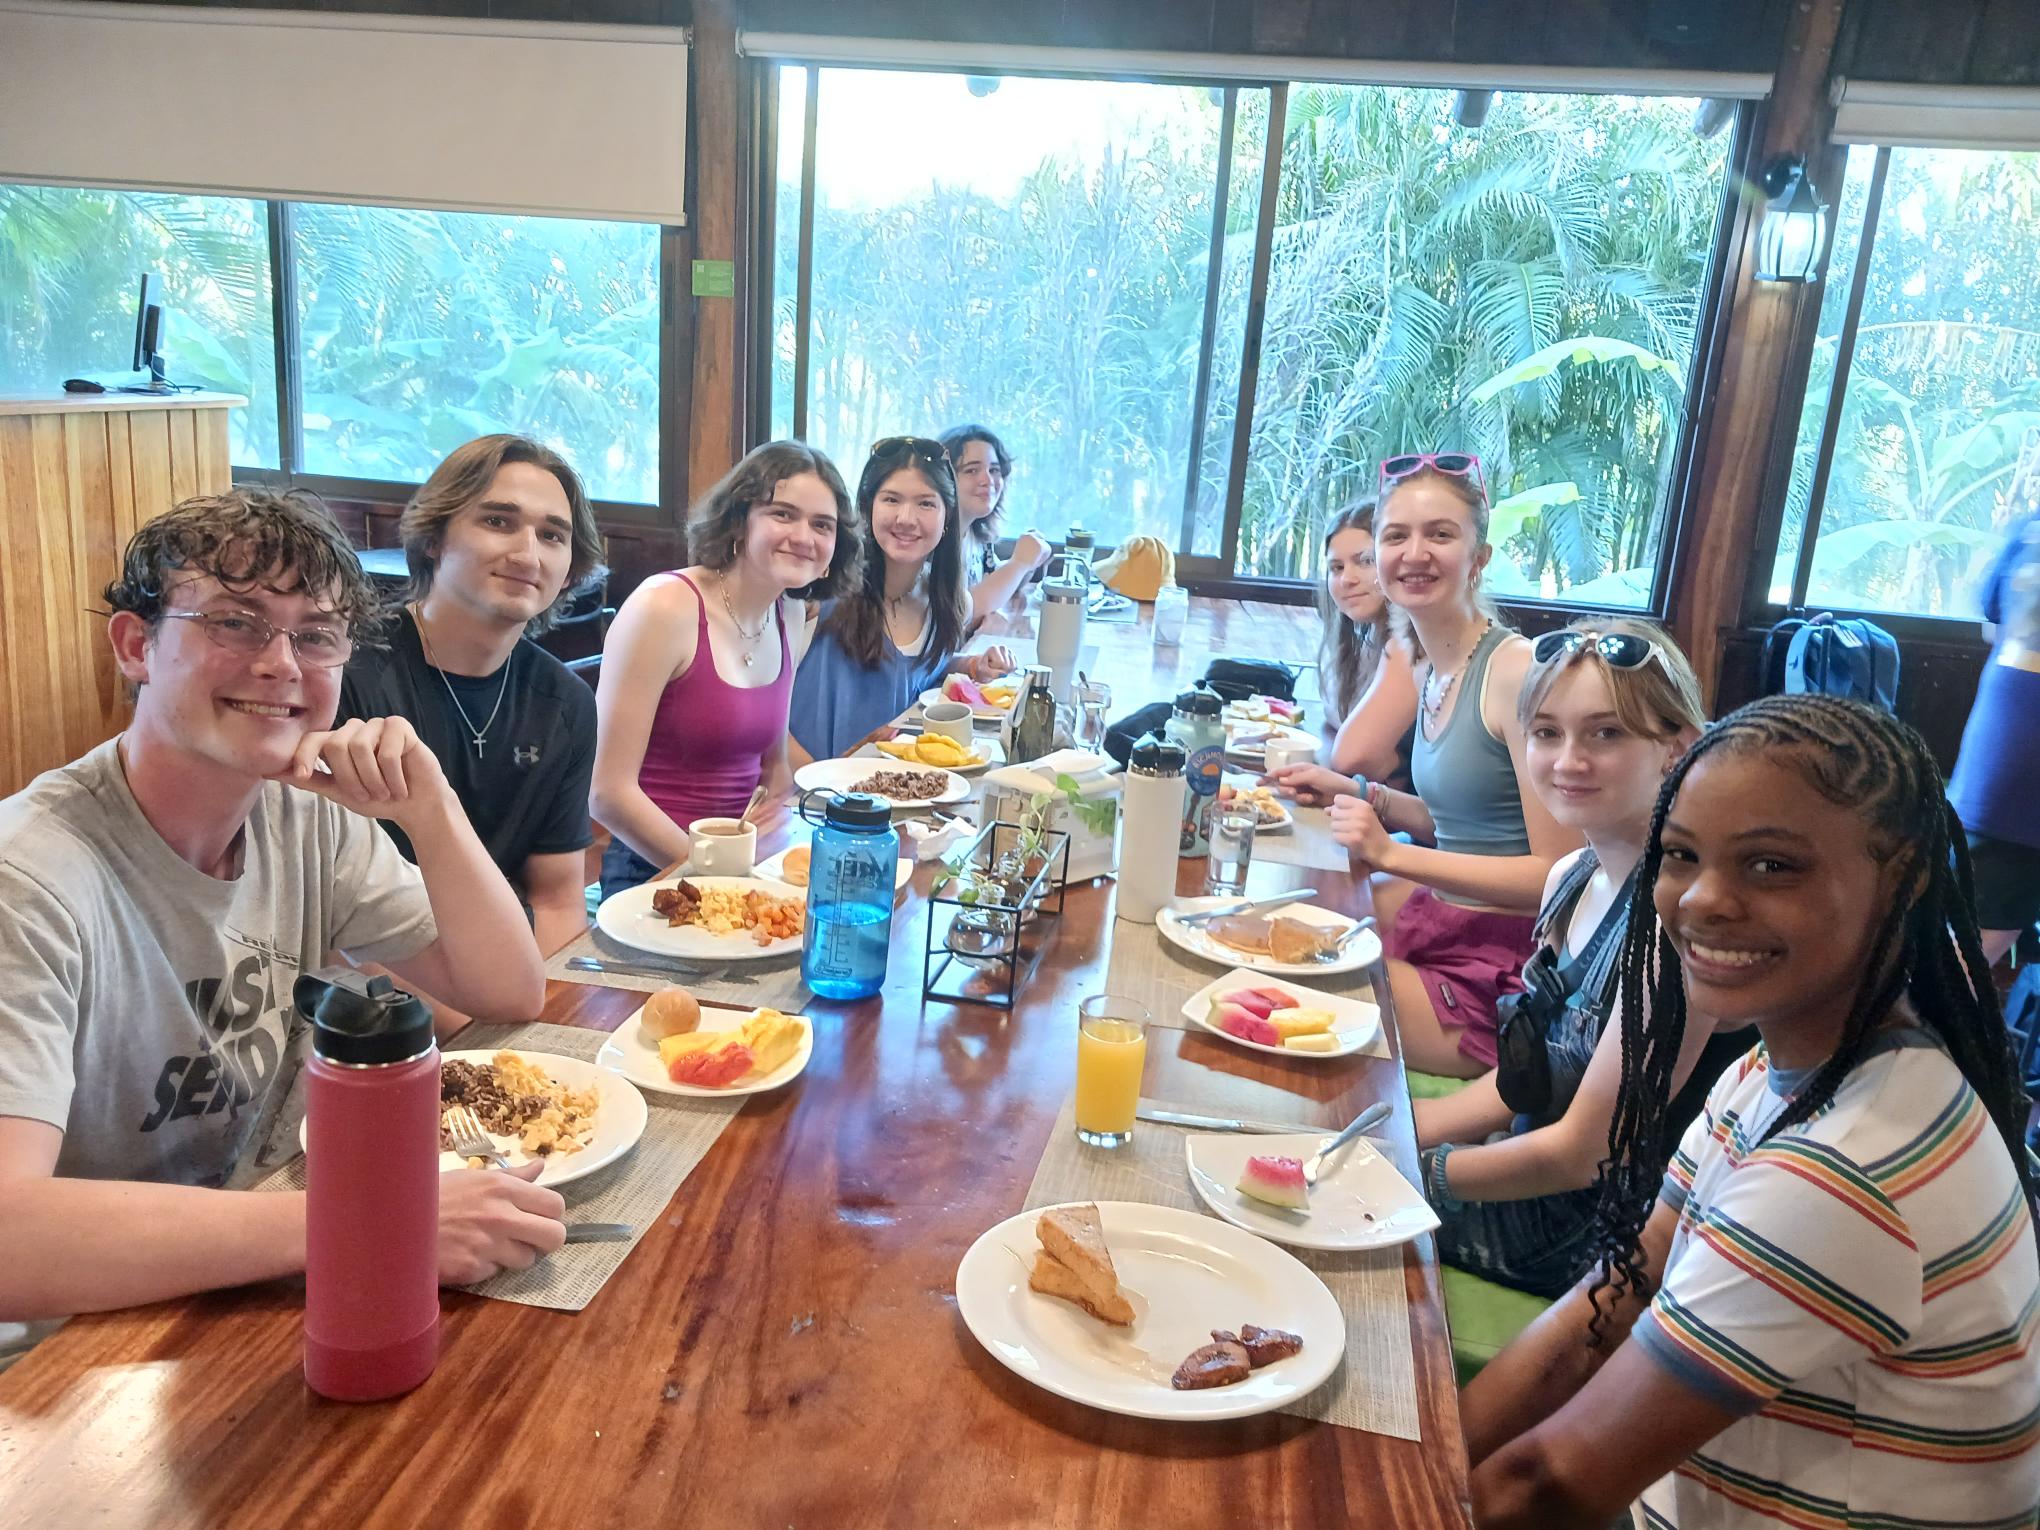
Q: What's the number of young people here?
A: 9